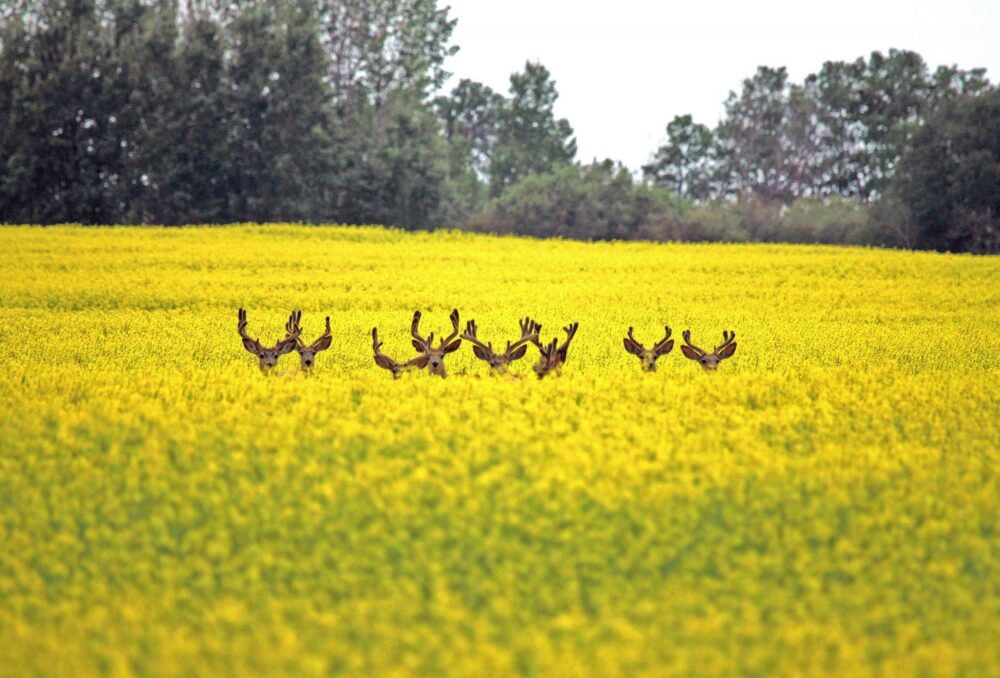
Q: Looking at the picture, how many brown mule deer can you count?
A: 8